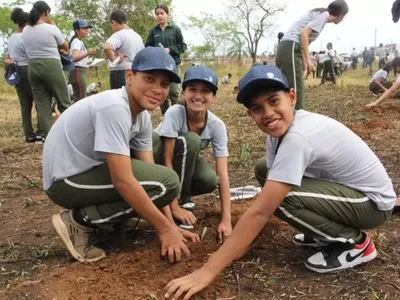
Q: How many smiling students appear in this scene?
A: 3